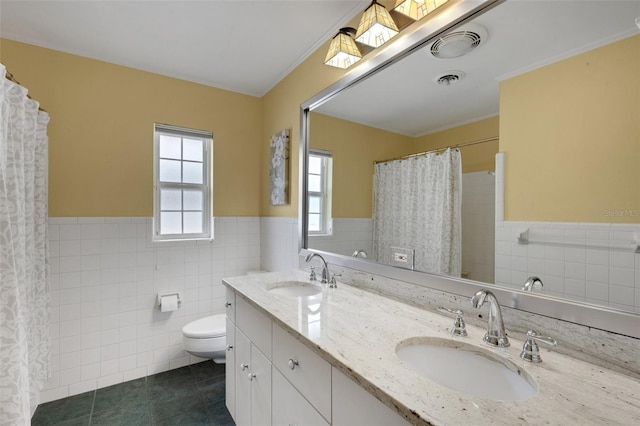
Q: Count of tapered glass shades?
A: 3